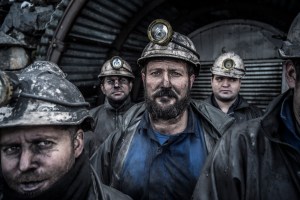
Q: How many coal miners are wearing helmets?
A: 5